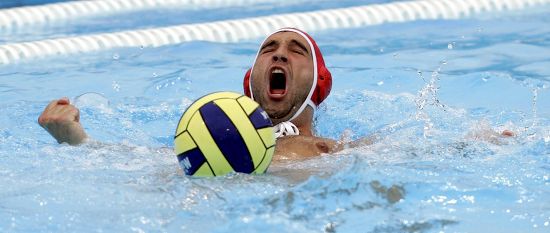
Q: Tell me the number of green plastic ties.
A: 0